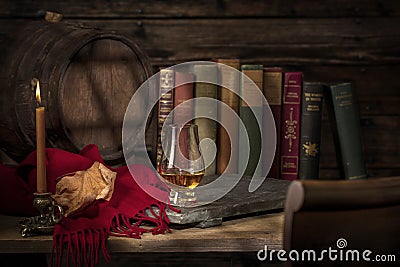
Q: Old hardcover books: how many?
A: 9